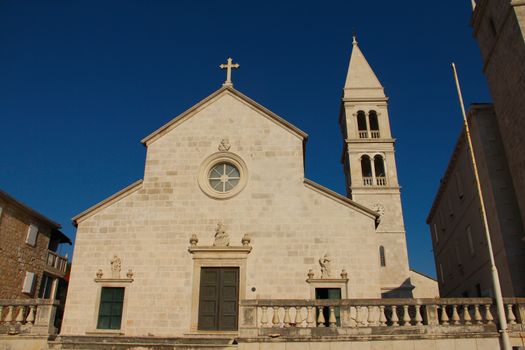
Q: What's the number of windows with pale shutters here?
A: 2